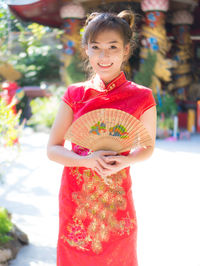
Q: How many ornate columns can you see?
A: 3